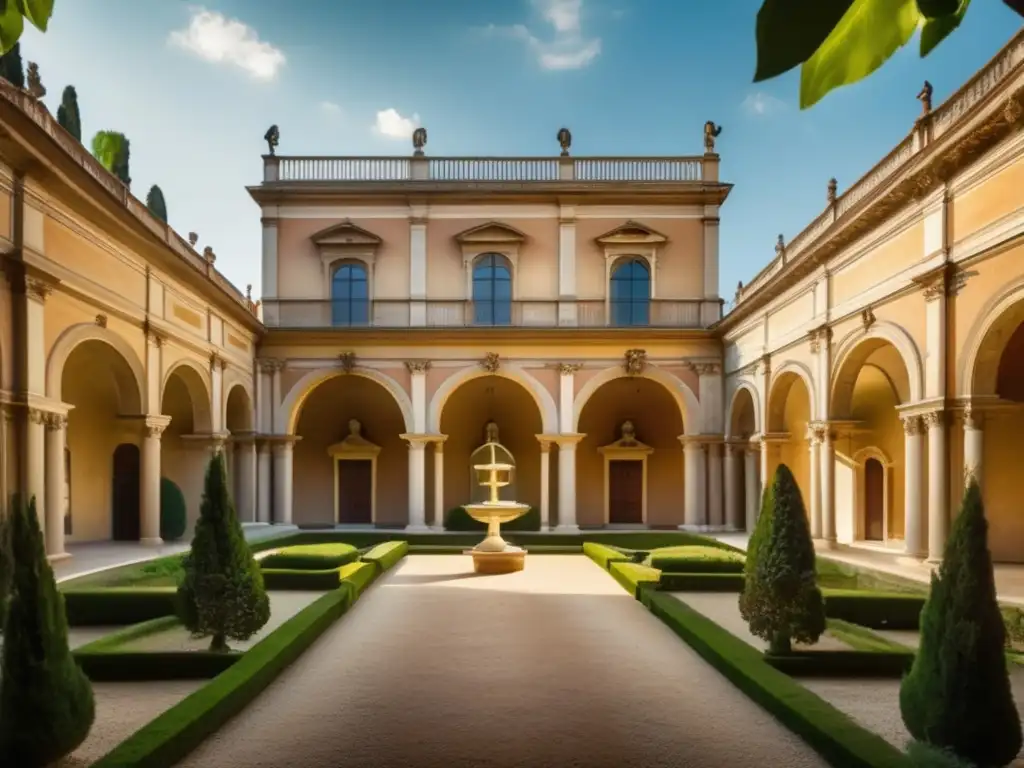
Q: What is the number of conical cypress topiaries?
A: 4